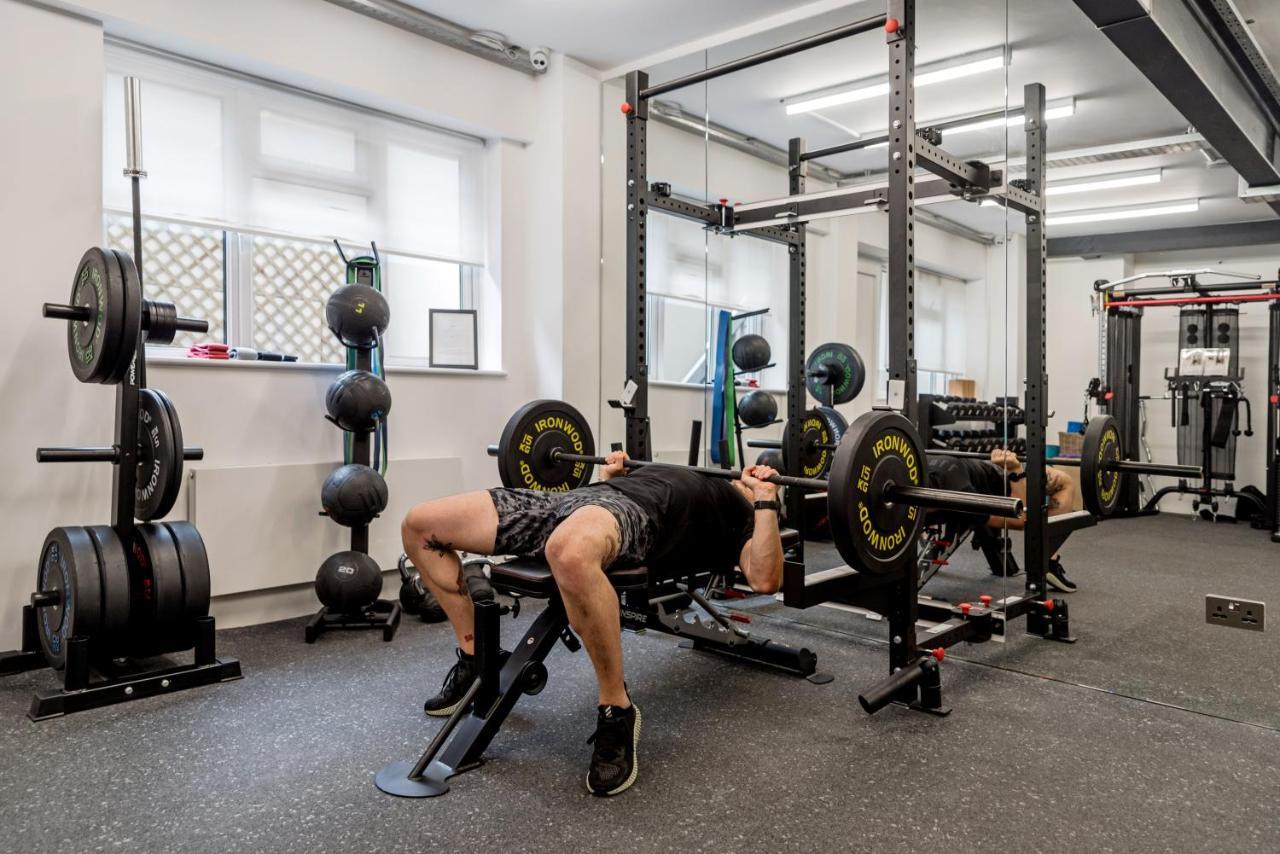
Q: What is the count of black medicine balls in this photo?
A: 4